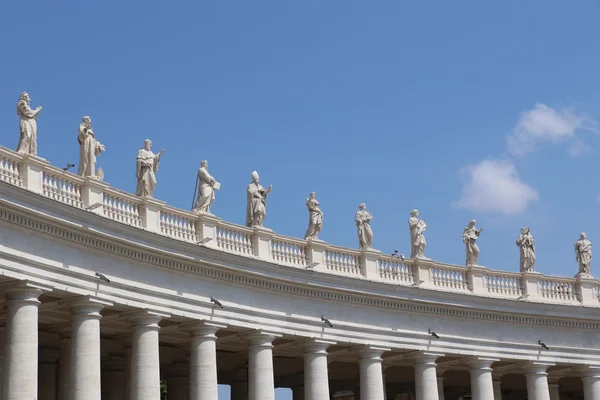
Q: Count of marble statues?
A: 11